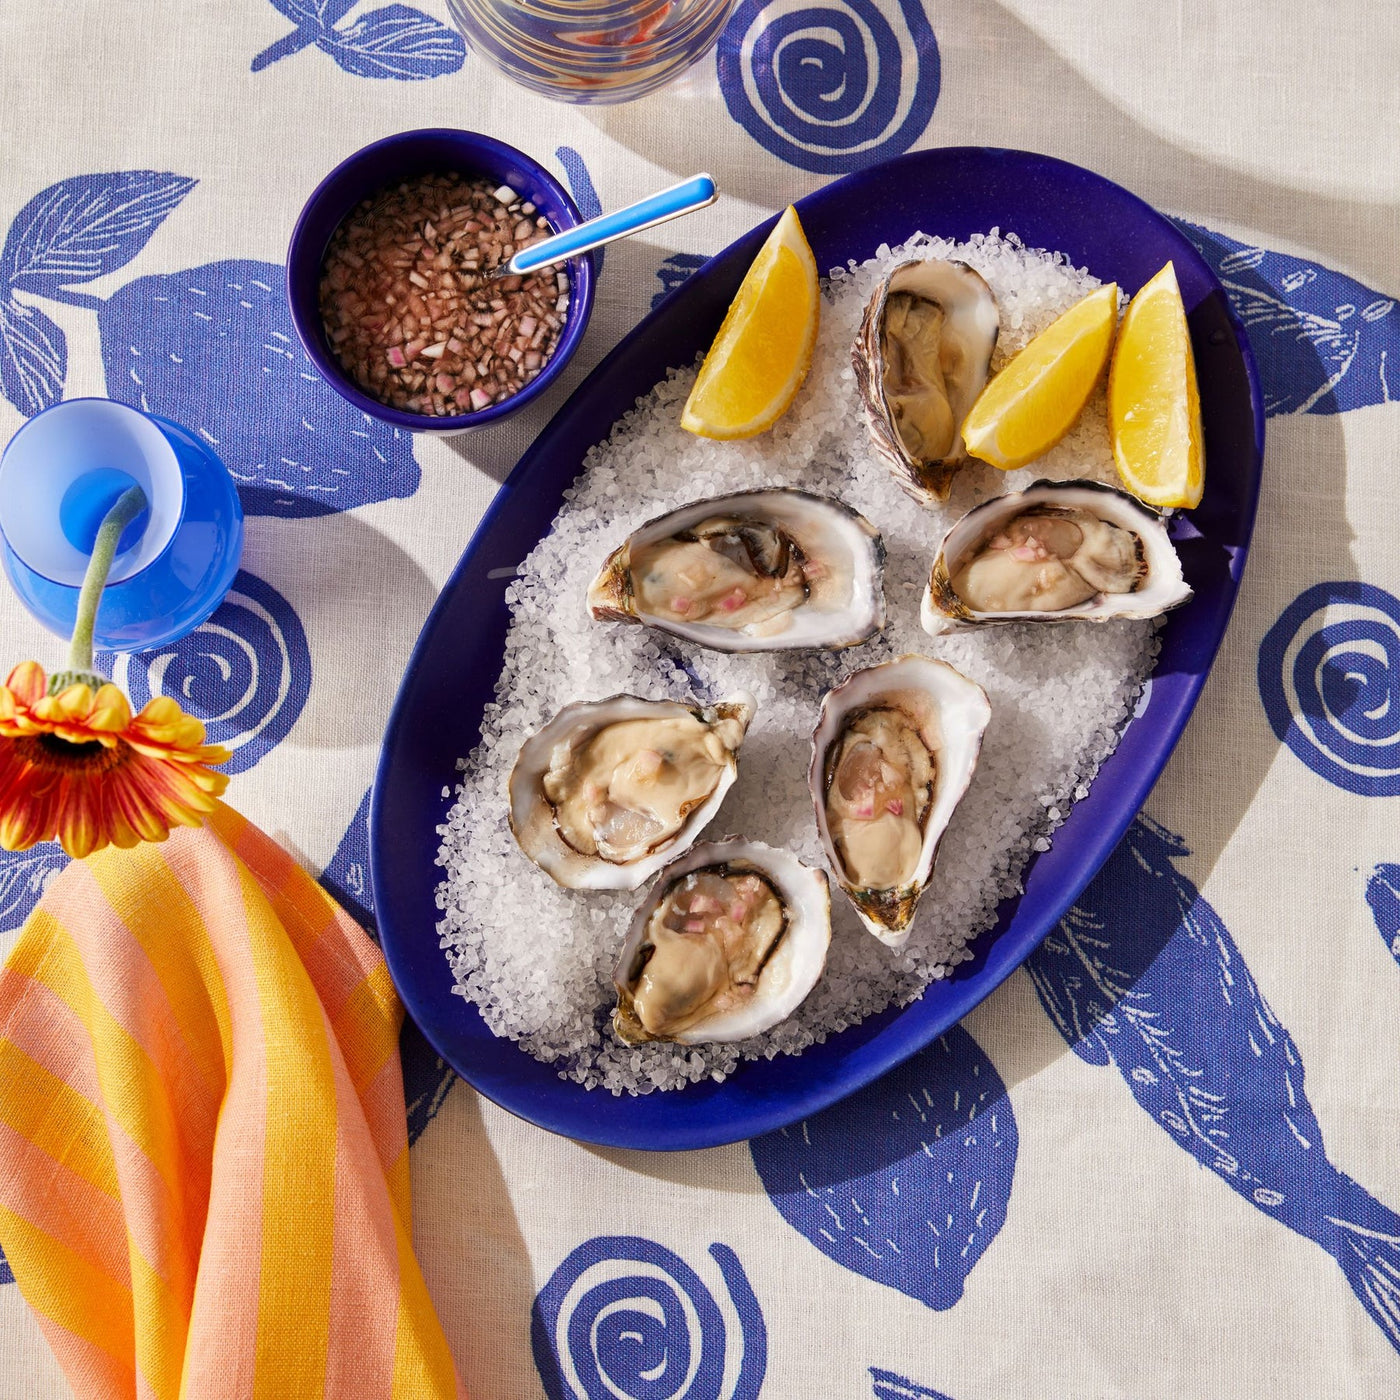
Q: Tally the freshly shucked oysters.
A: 6